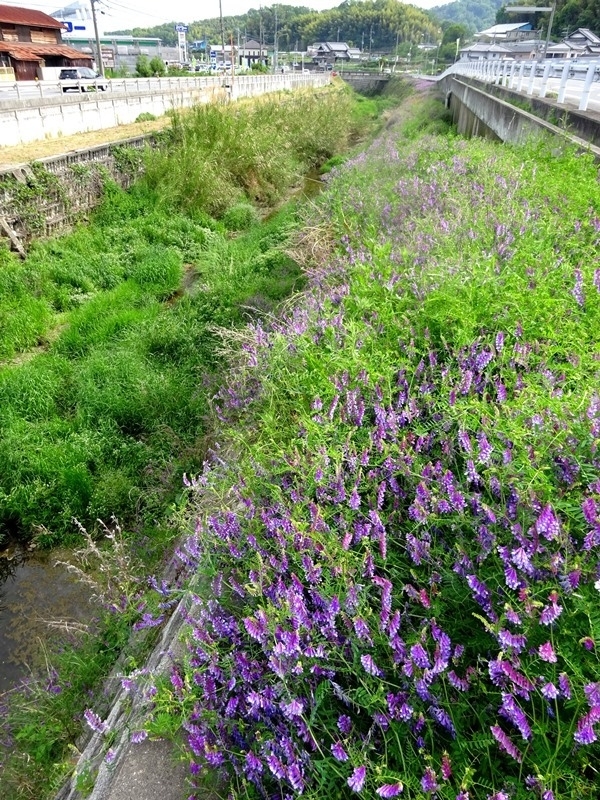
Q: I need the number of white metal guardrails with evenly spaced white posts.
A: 2